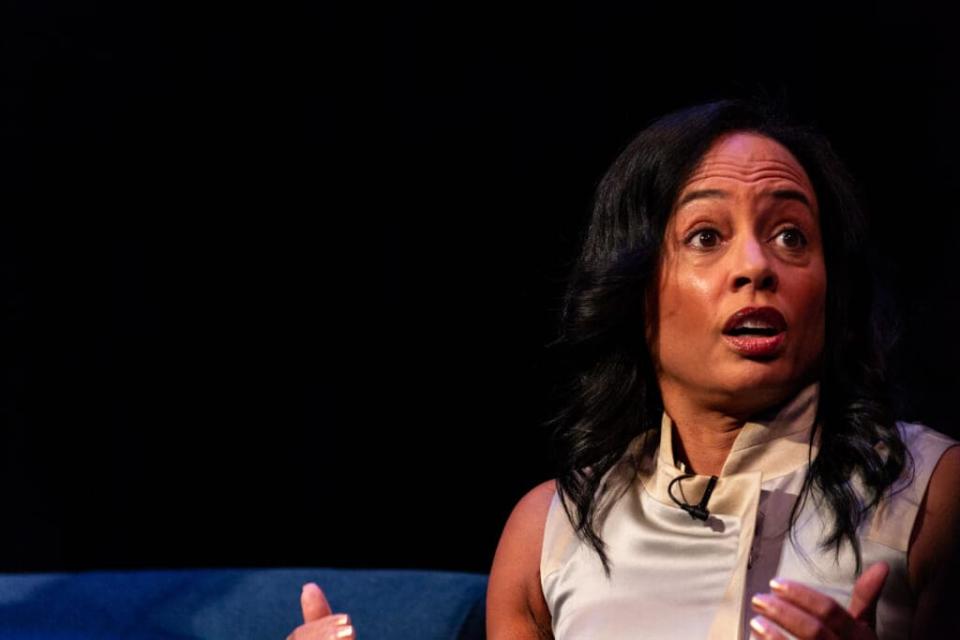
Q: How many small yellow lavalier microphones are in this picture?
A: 0